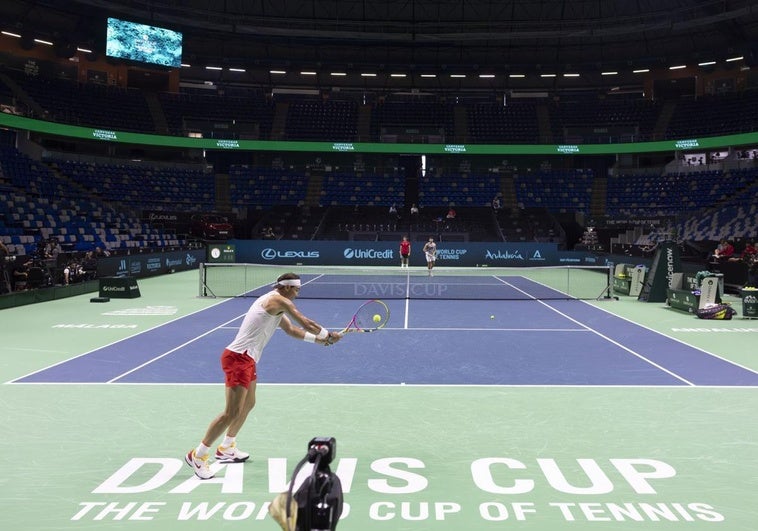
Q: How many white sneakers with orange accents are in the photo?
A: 2